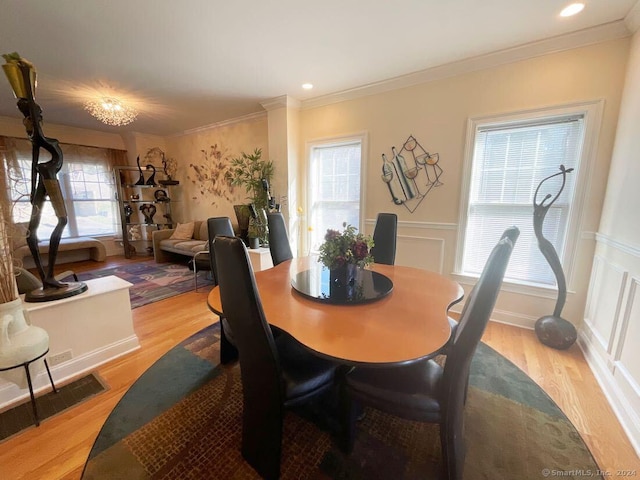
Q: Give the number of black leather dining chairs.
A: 5